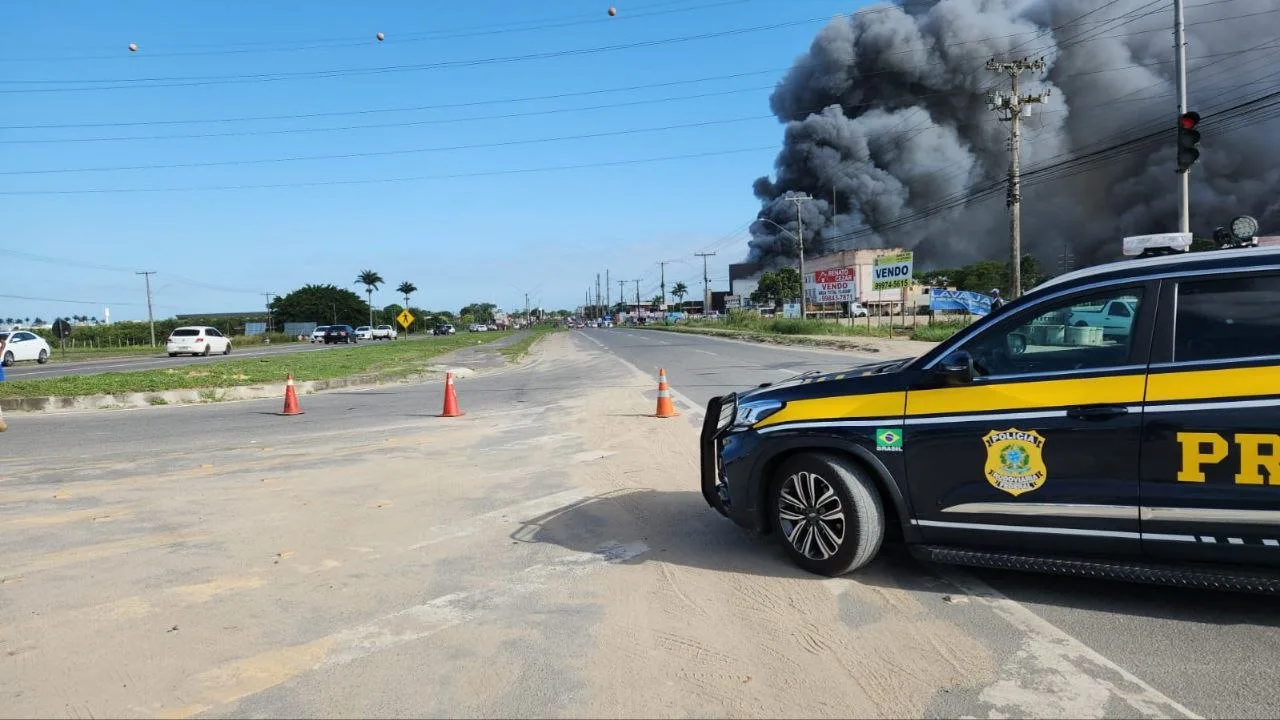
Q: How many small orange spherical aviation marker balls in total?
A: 3